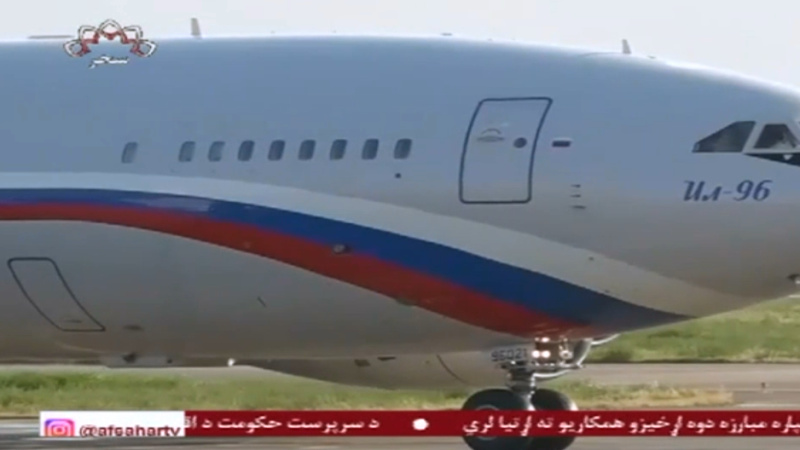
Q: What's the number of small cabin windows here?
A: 9